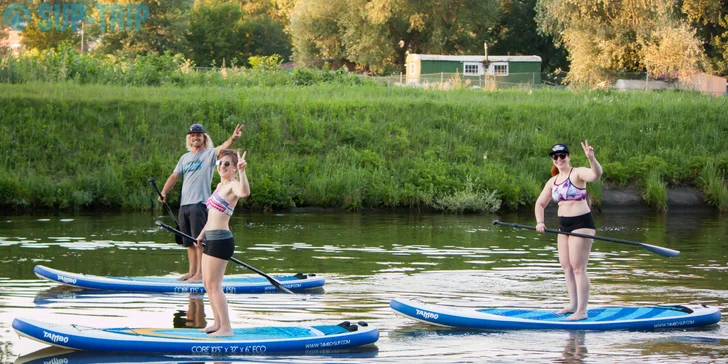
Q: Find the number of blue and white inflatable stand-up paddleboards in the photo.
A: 3